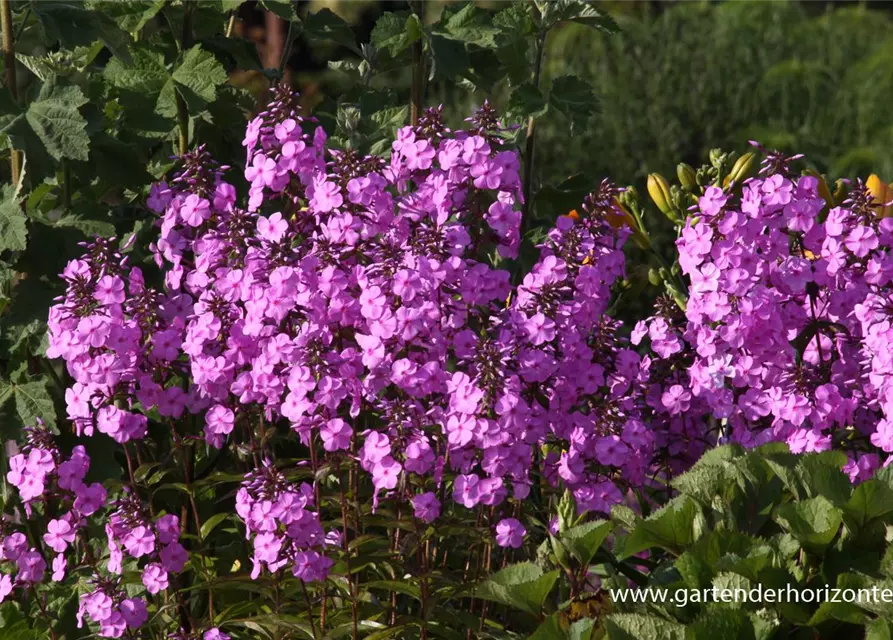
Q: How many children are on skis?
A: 0